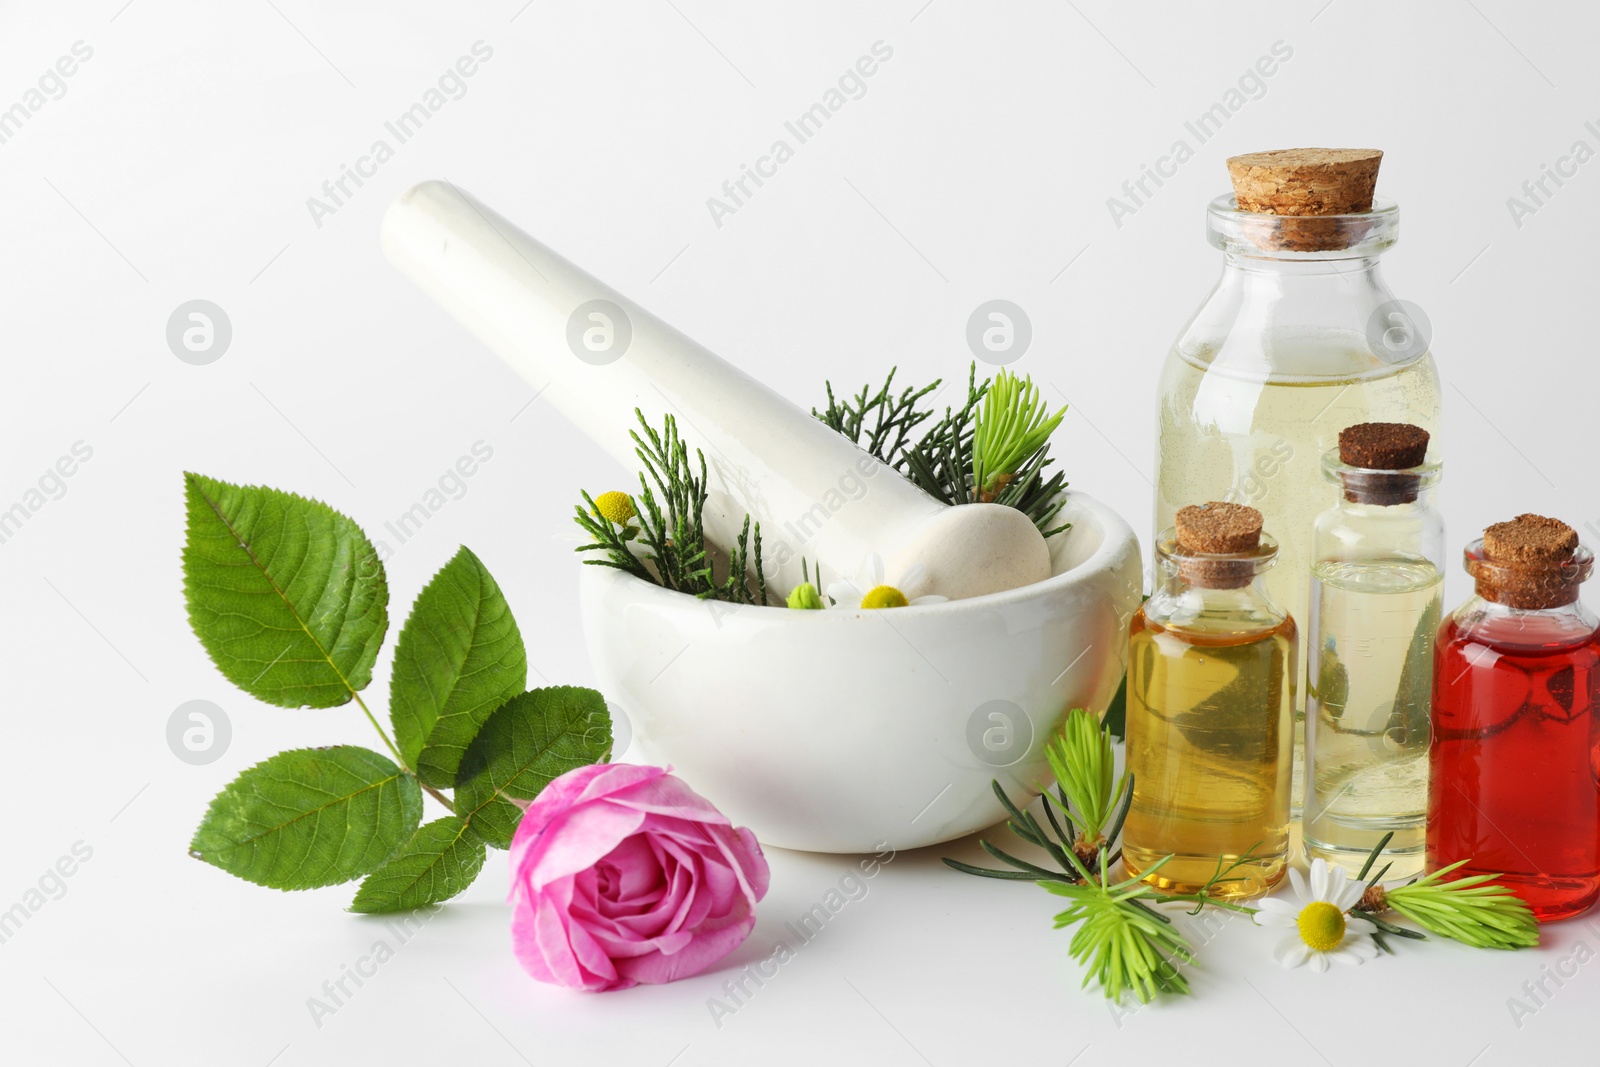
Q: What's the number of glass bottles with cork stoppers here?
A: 4